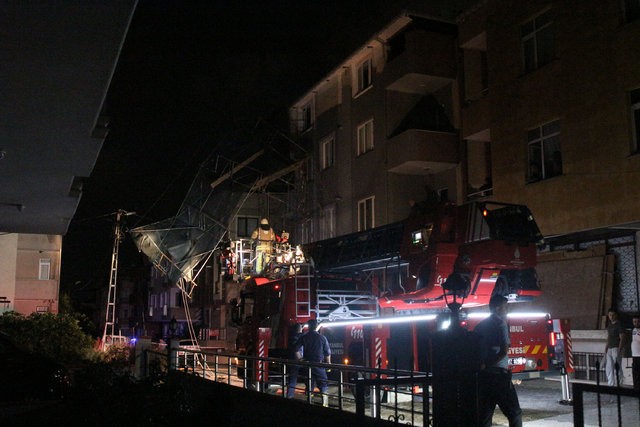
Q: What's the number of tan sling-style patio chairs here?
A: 0